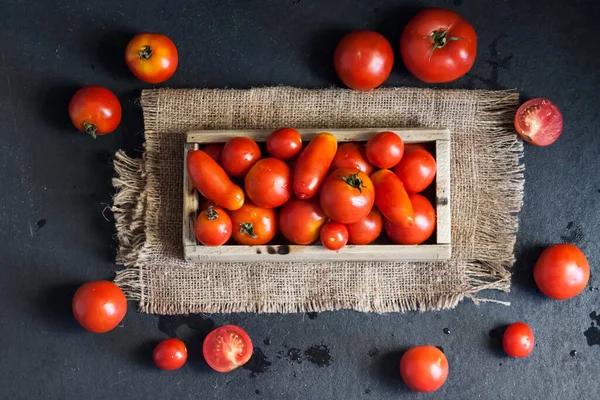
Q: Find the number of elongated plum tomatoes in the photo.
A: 3